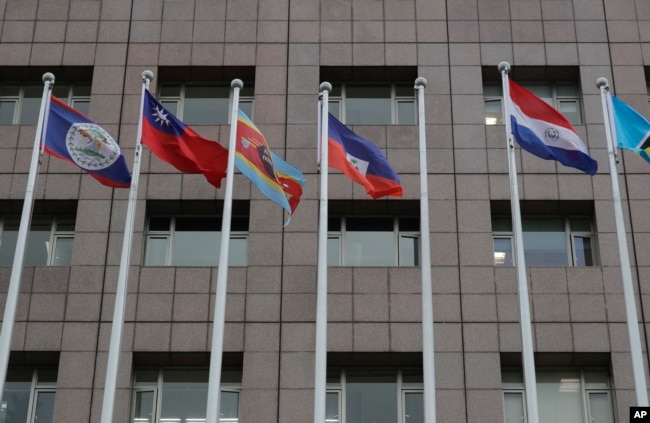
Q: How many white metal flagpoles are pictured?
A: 7